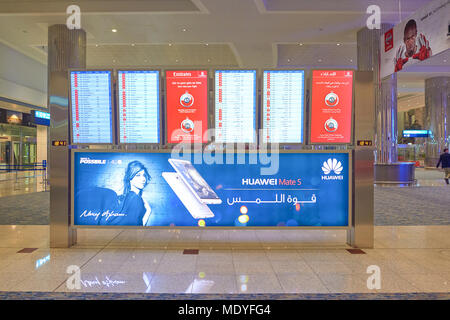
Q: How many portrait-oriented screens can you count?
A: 6